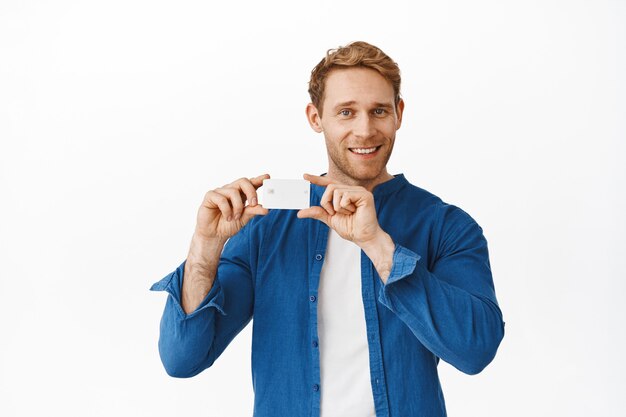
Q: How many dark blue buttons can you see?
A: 4